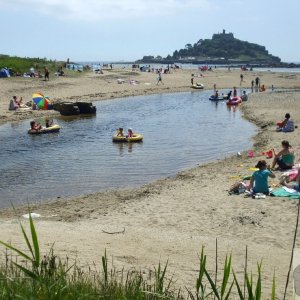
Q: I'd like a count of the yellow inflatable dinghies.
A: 2